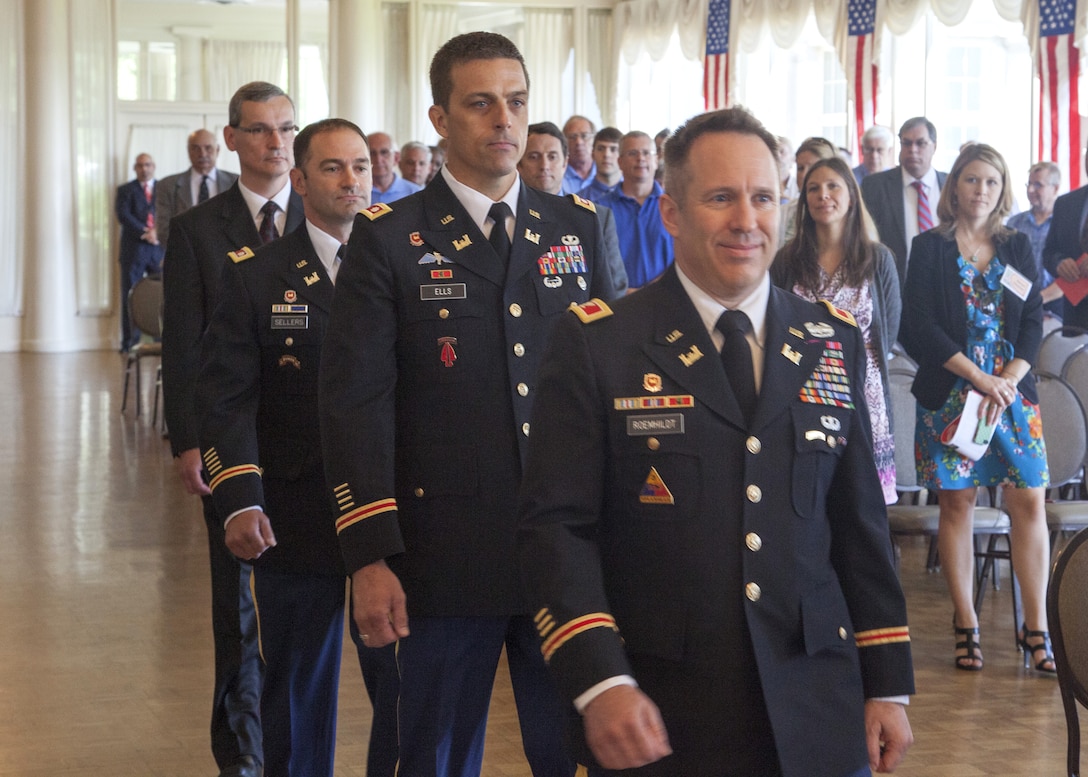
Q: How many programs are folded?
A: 1